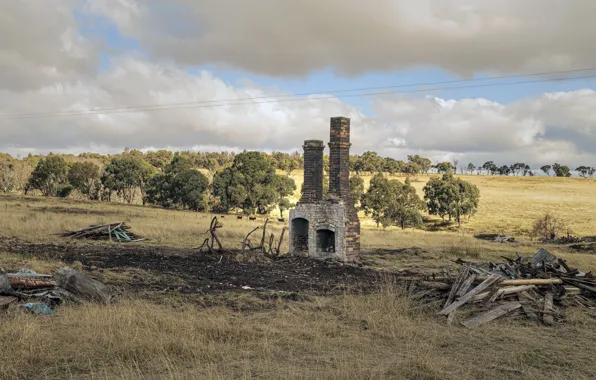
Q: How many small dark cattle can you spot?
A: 4